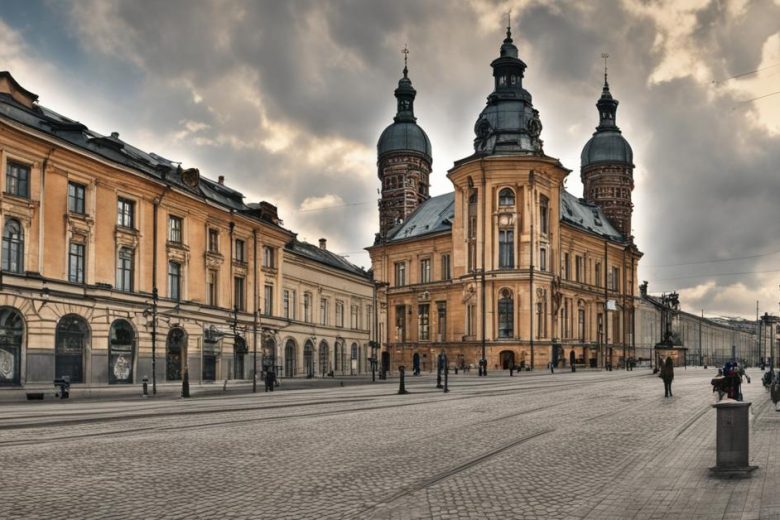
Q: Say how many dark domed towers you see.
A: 3